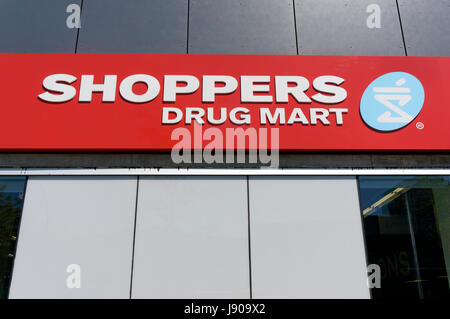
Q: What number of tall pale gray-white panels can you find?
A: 3